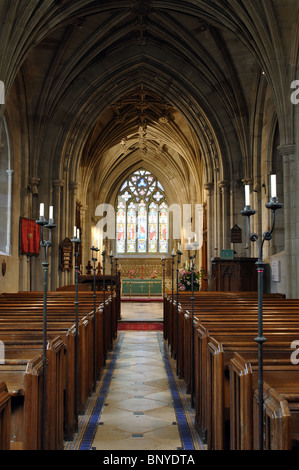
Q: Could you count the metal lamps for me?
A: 11